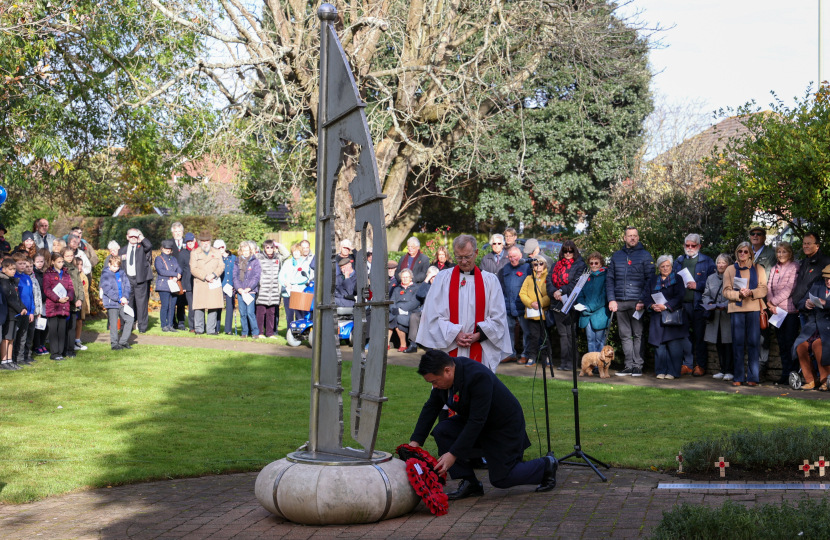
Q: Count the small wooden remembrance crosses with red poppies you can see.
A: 4